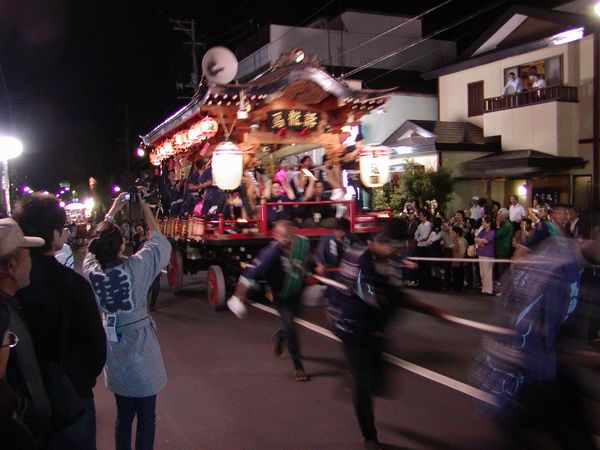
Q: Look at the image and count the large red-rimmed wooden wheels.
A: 2